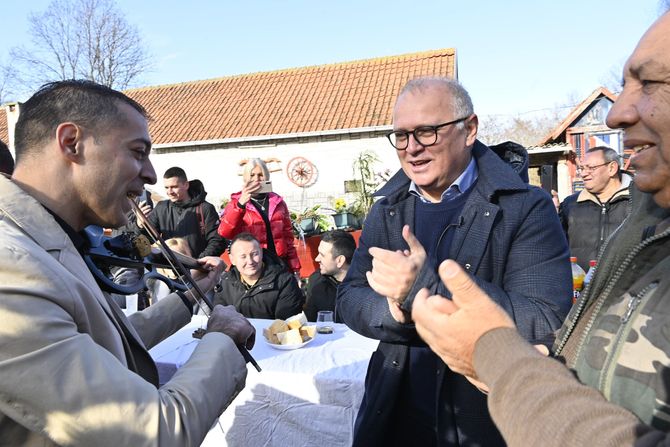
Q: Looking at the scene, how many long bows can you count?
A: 1